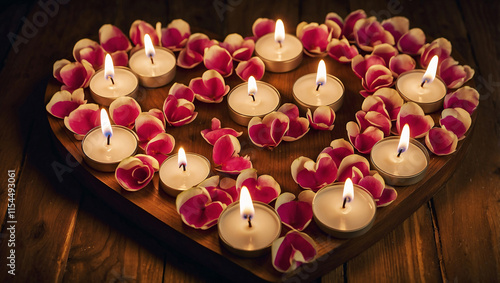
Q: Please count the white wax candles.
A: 11